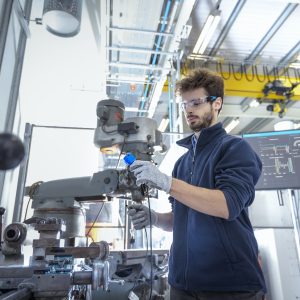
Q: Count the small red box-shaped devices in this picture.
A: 0